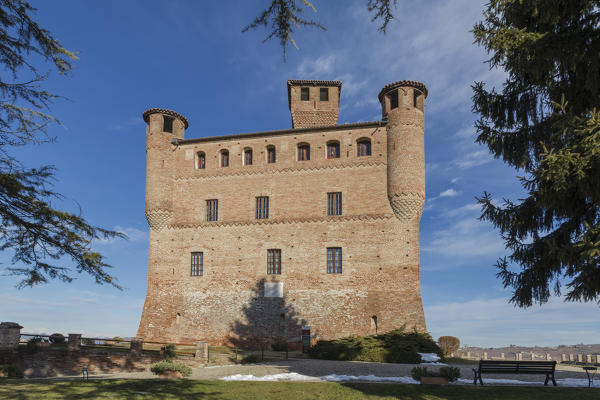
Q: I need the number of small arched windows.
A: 7